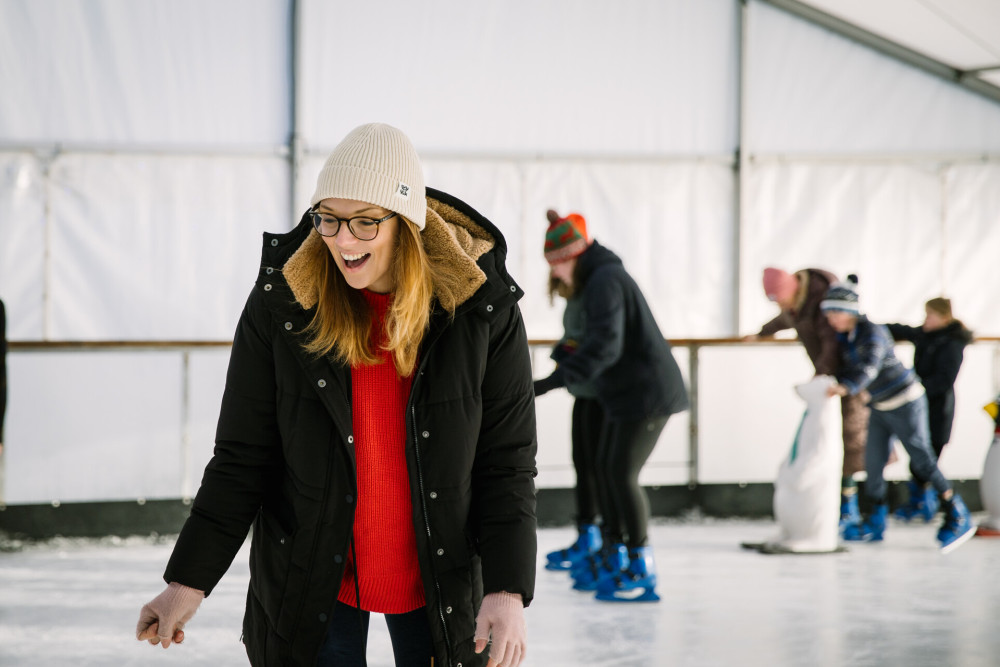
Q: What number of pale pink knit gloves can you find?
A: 2